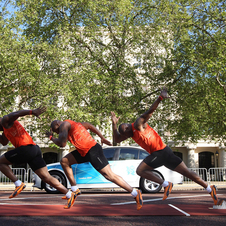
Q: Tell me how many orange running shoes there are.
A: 6